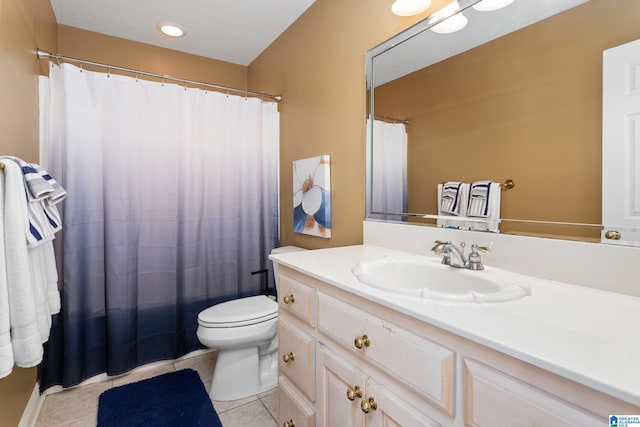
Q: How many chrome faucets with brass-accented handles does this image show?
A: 1